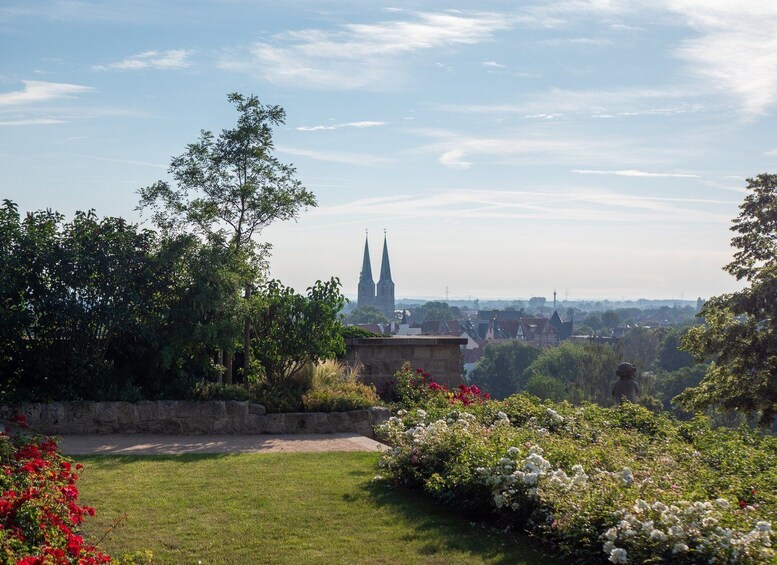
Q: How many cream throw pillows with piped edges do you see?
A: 0